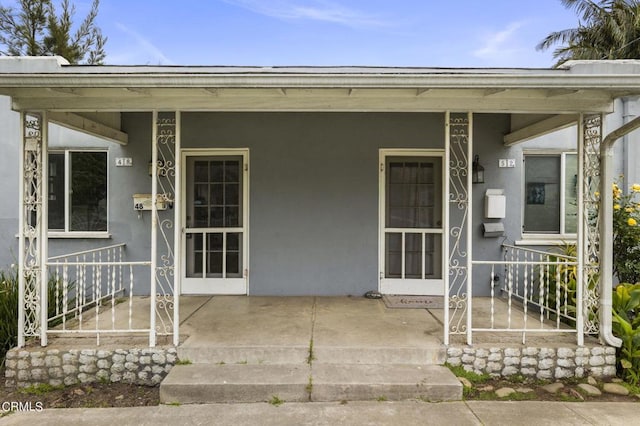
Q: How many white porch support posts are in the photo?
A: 4